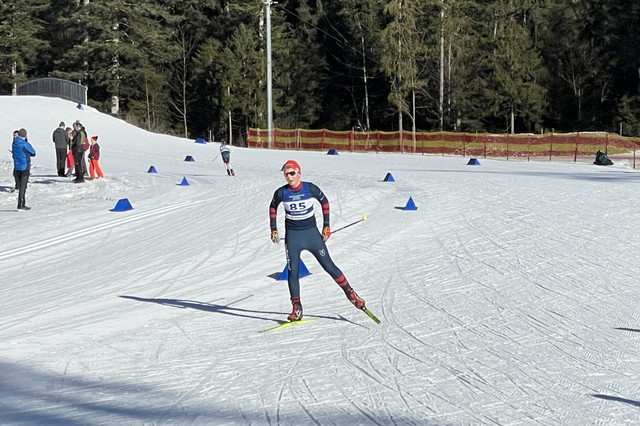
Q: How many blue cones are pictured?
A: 11